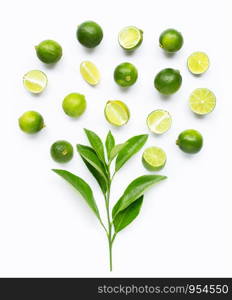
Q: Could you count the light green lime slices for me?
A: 8